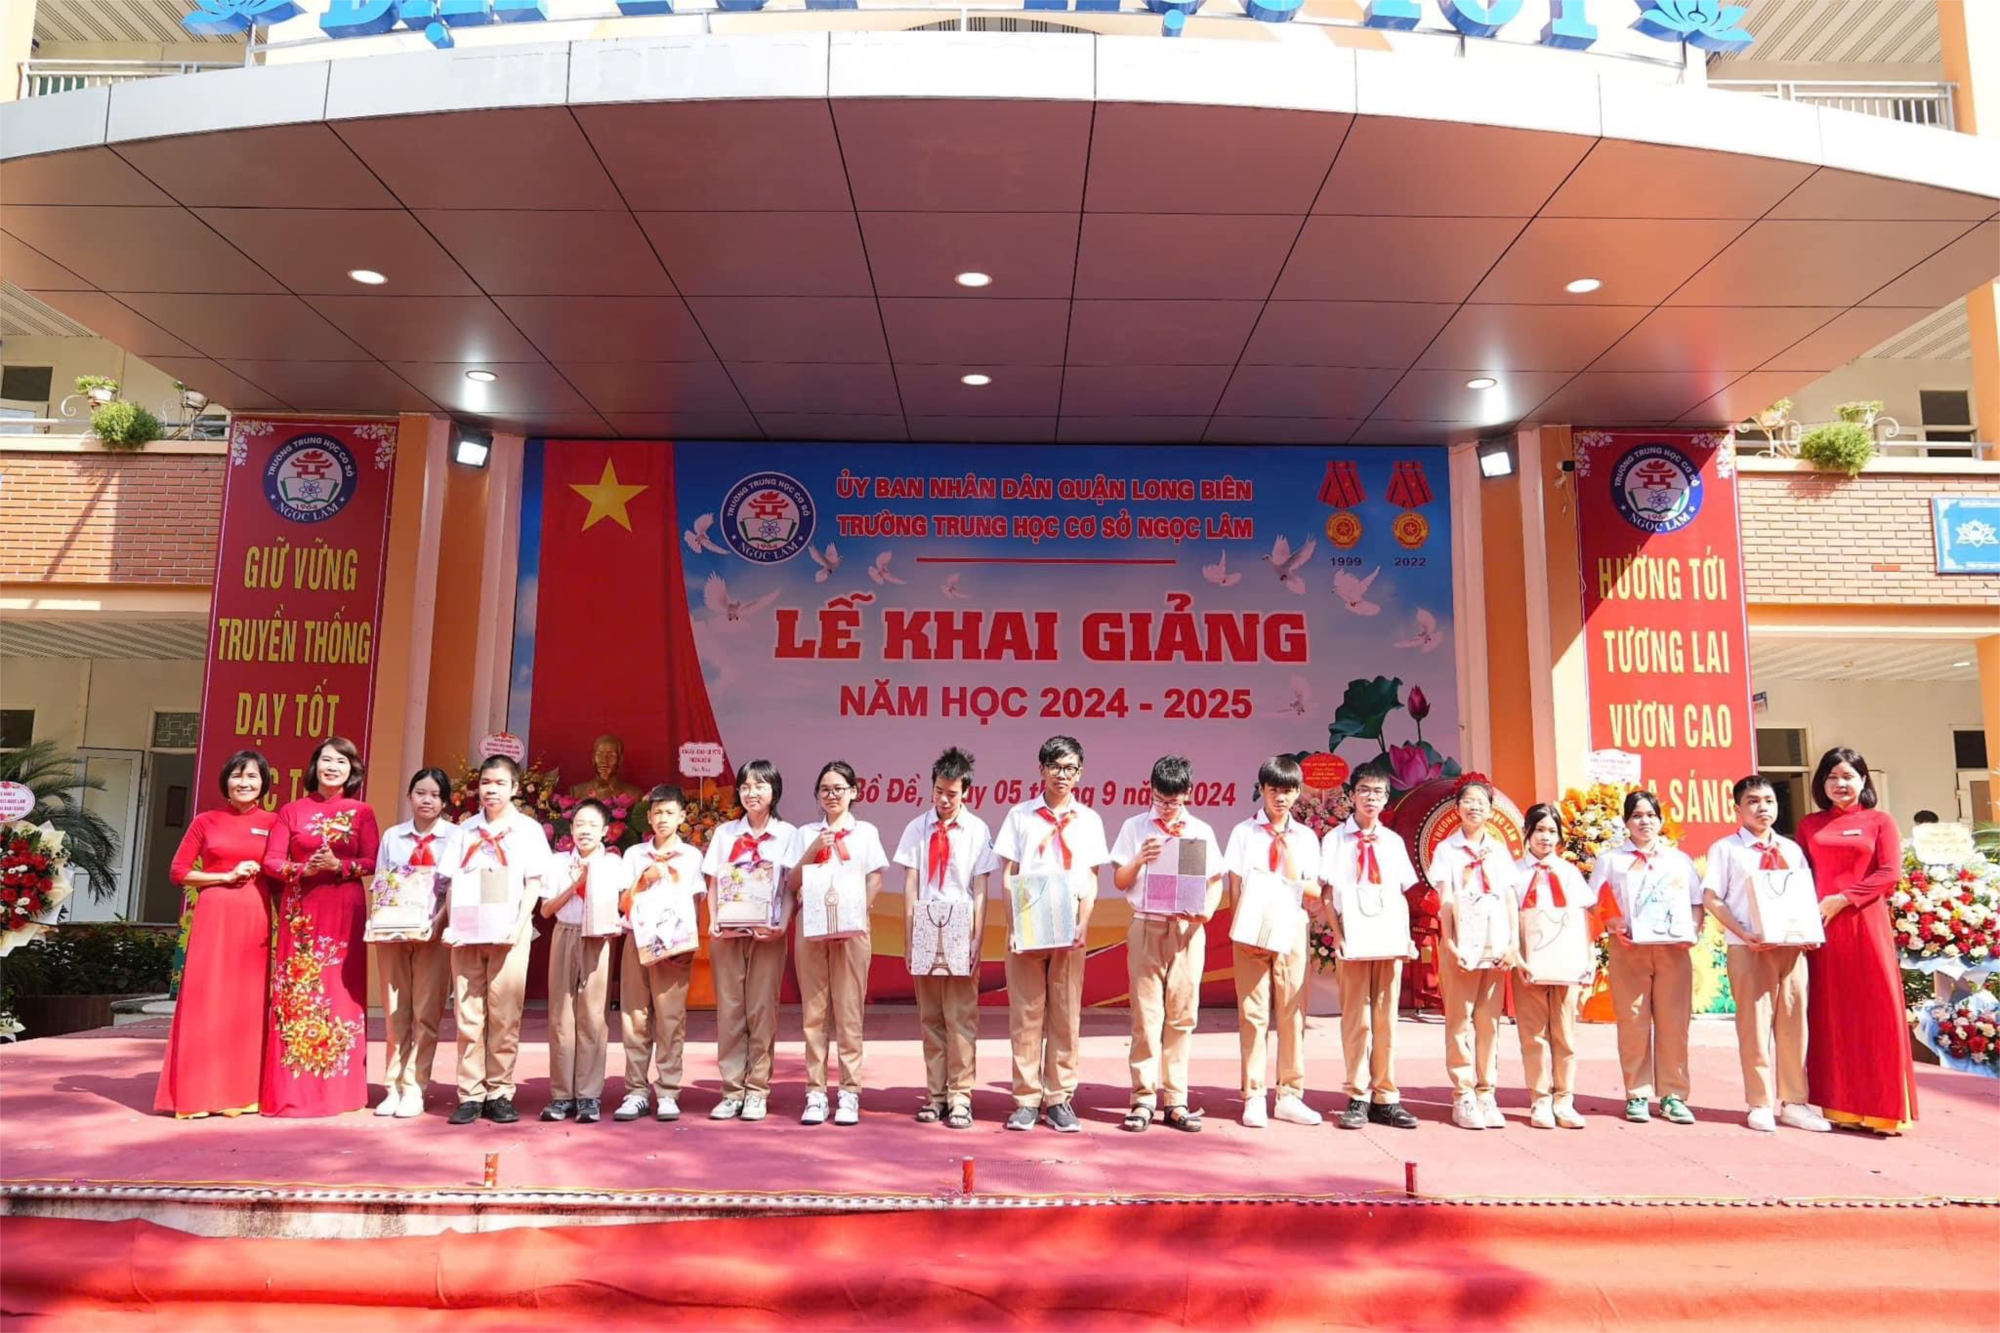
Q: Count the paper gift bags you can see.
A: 15